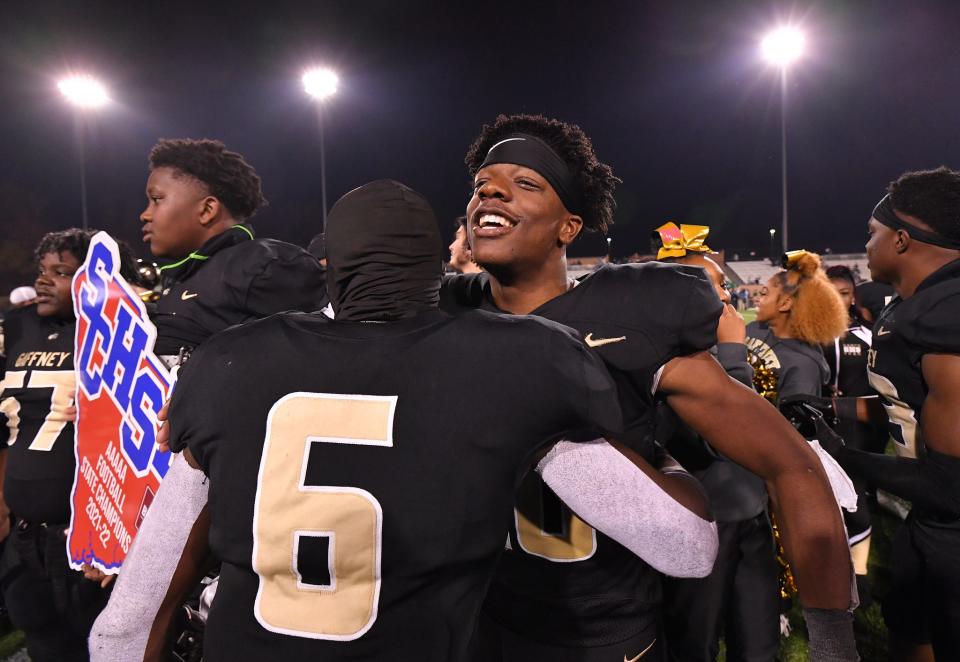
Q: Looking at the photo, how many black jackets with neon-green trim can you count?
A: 1